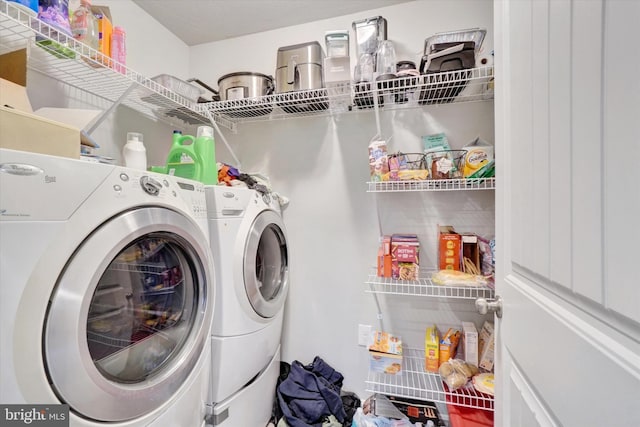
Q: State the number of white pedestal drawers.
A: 1